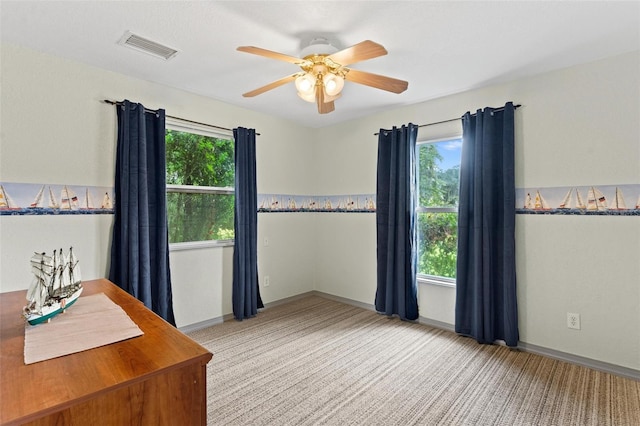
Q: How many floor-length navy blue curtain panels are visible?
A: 4